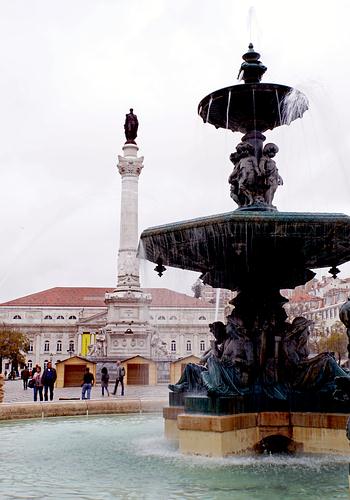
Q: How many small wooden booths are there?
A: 3